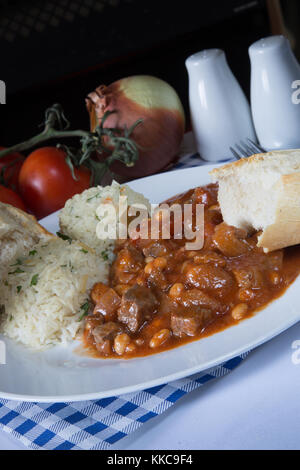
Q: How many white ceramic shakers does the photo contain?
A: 2